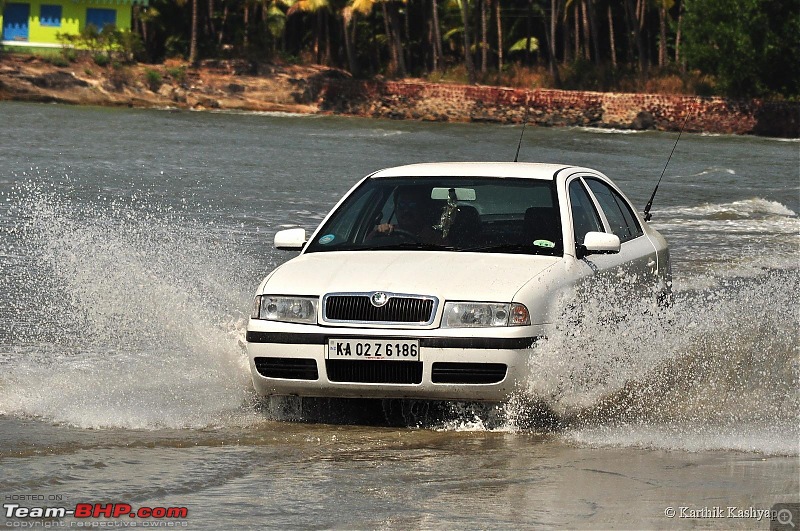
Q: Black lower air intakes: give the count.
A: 3